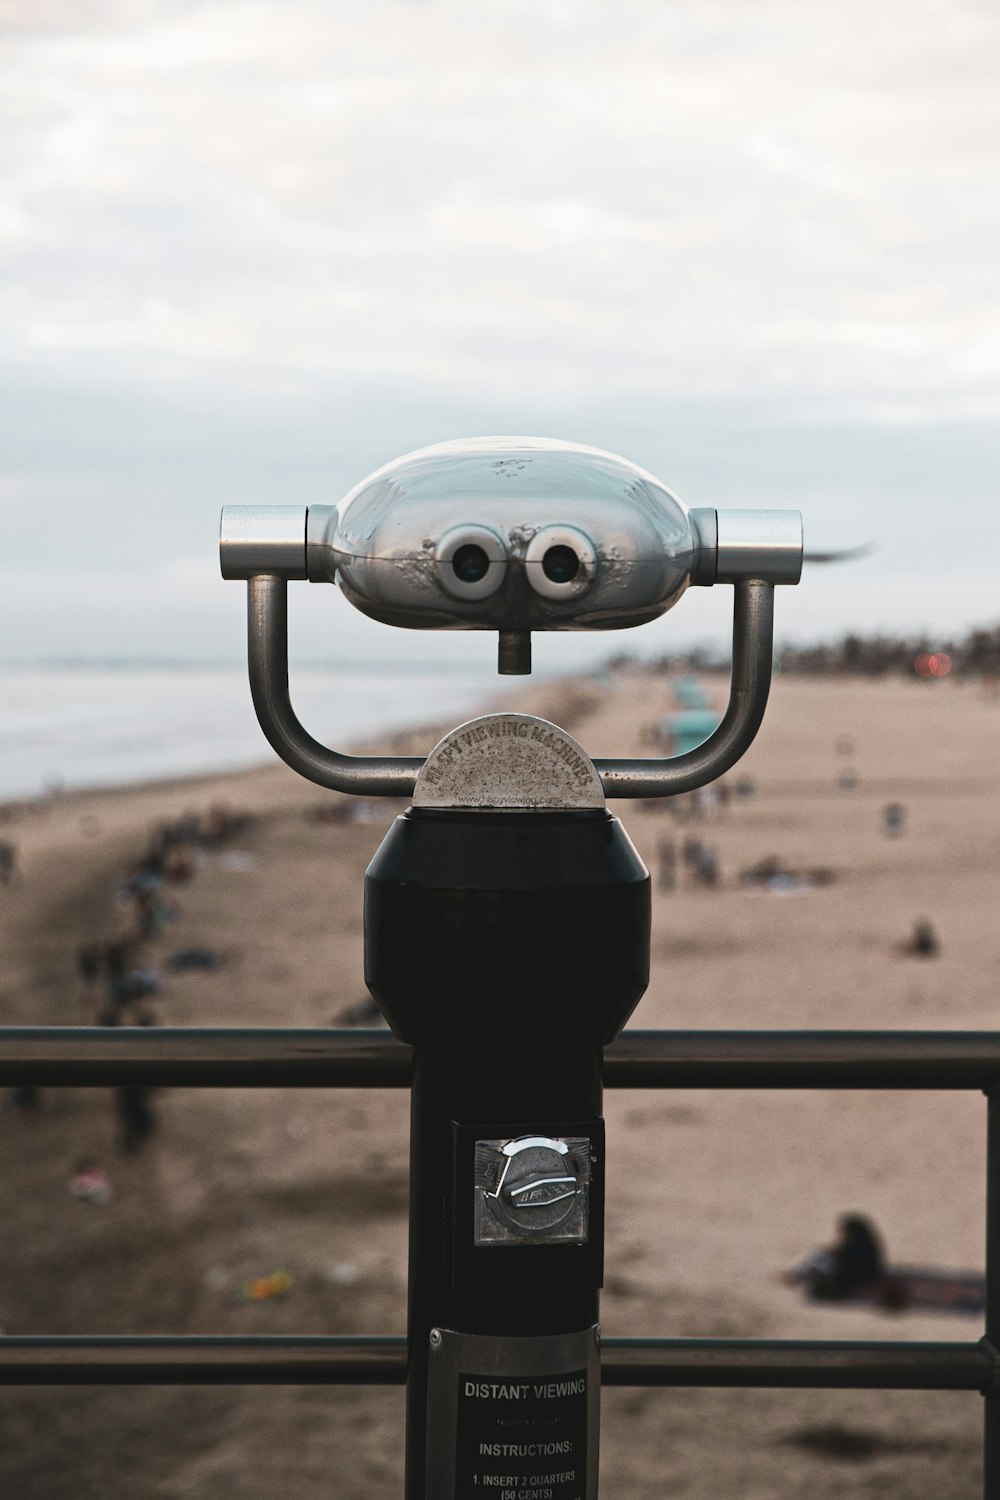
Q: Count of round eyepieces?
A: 2